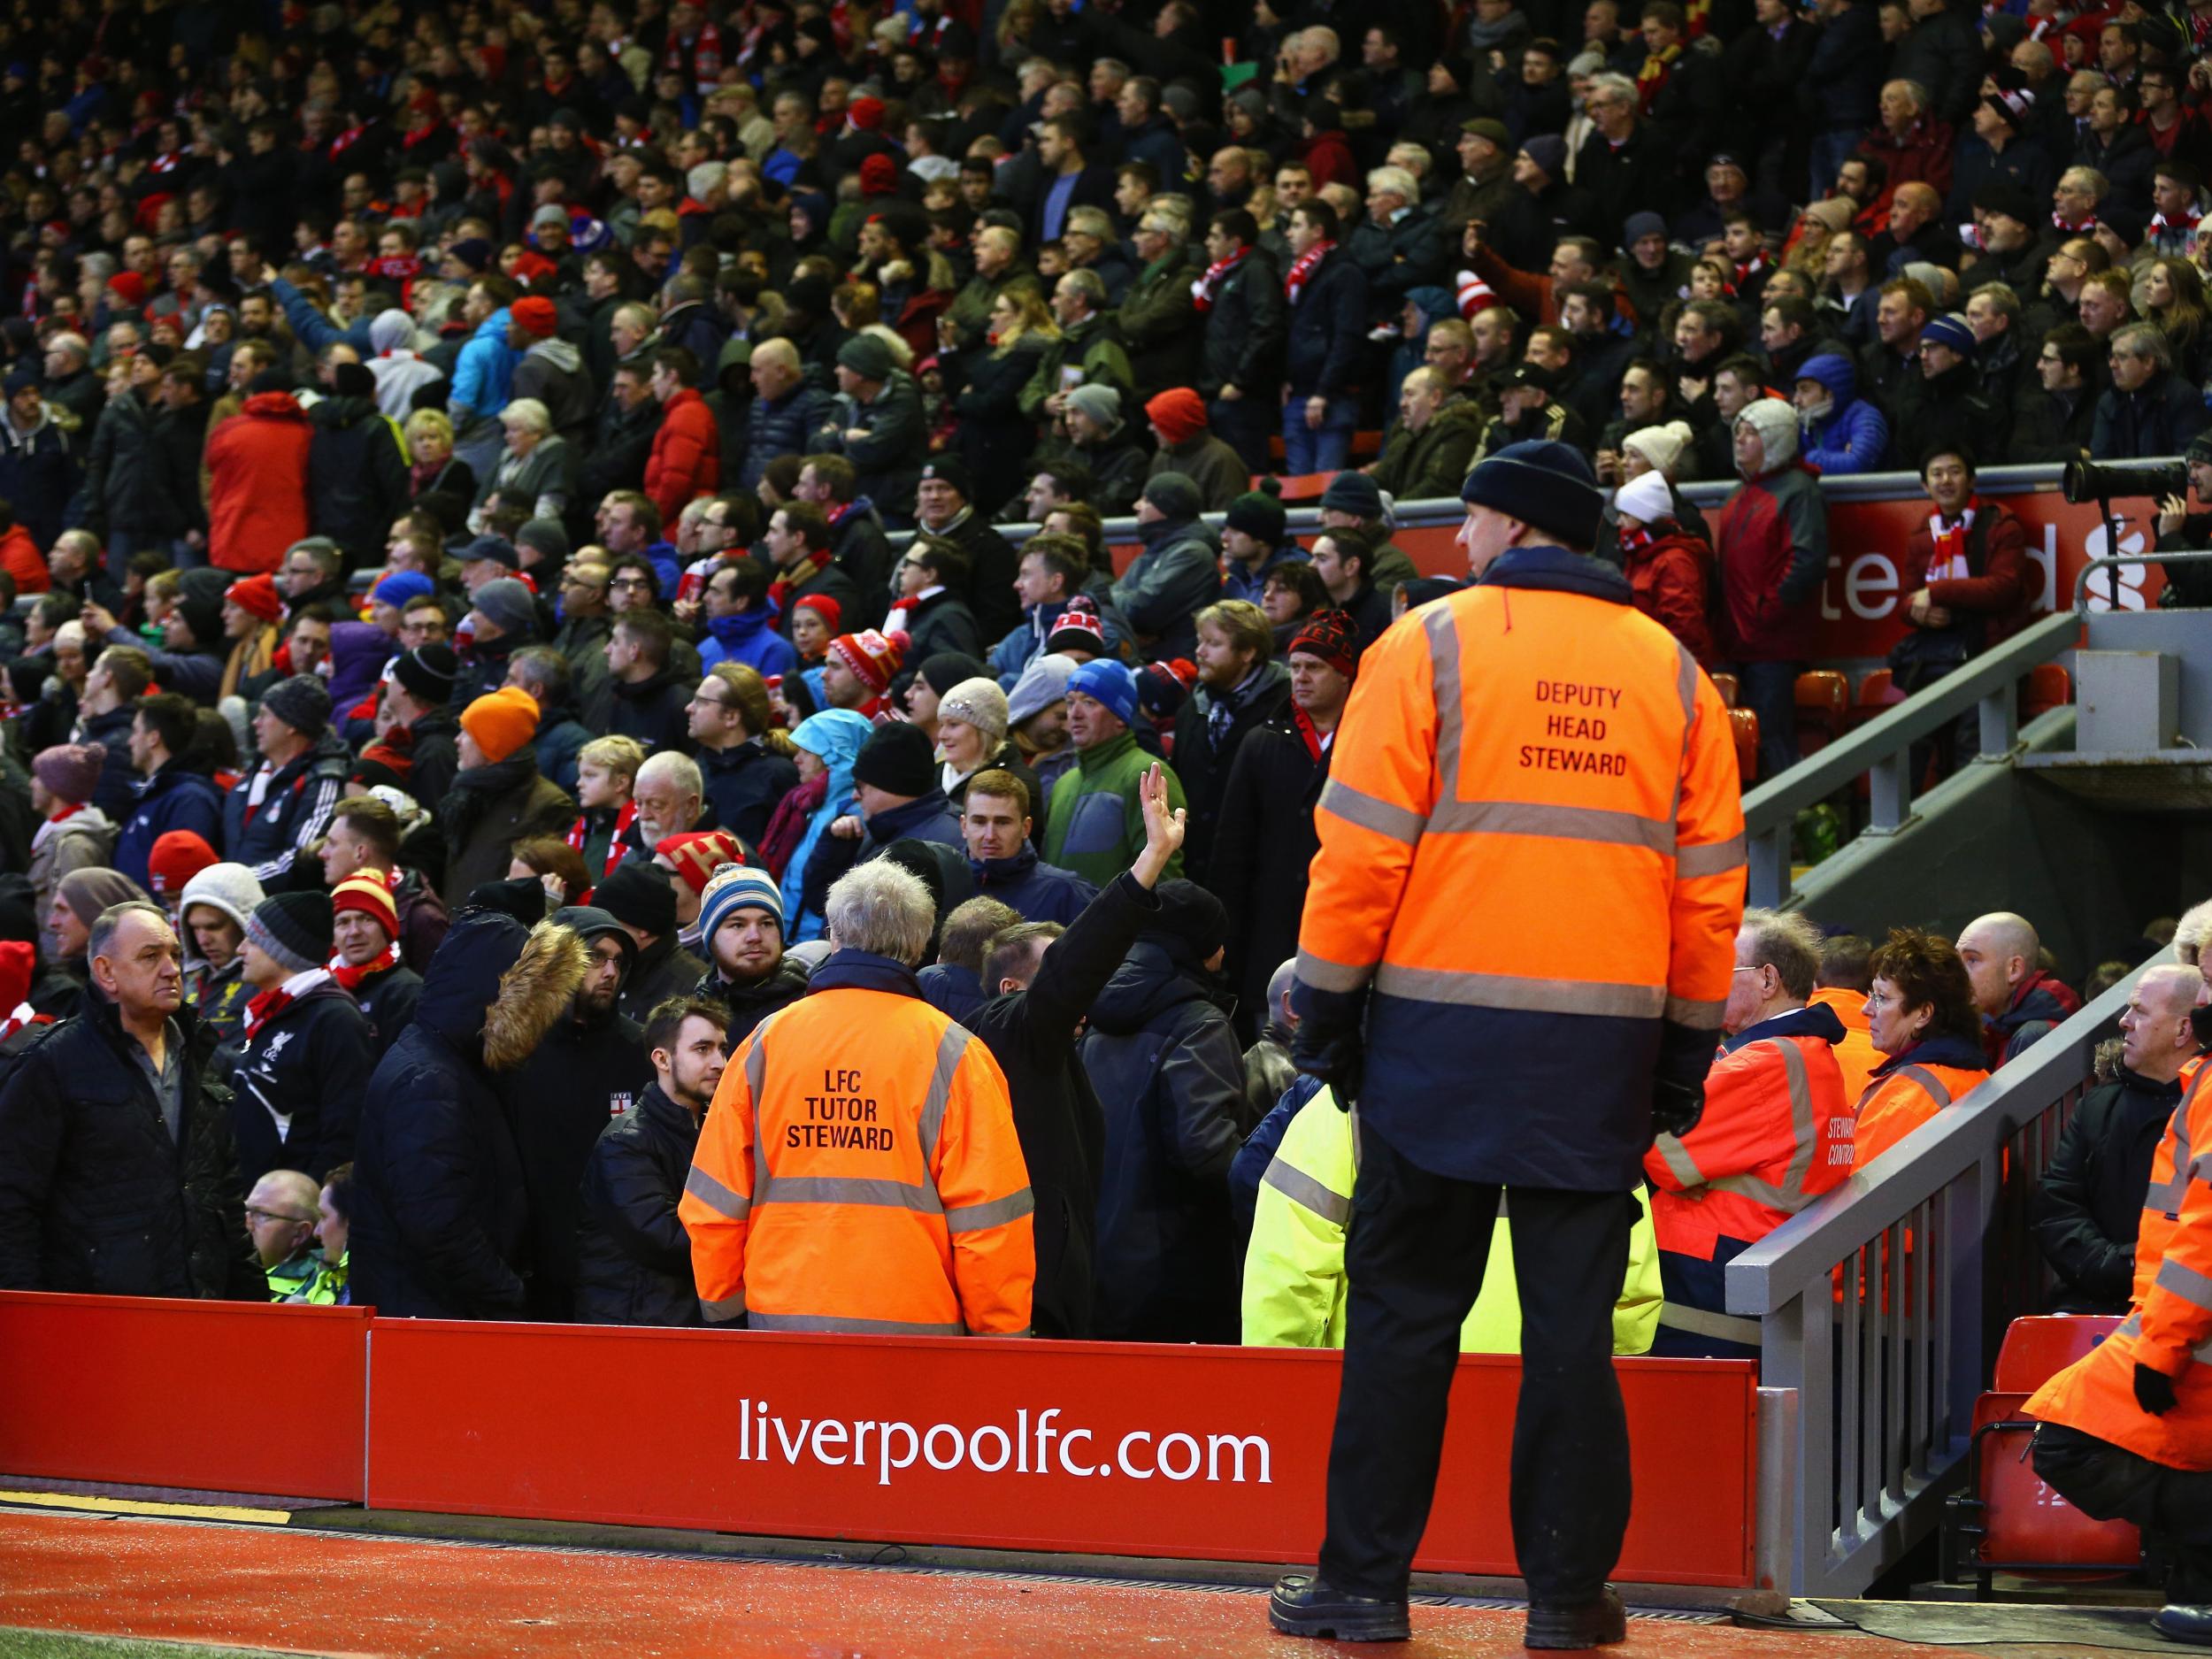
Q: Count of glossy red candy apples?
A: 0